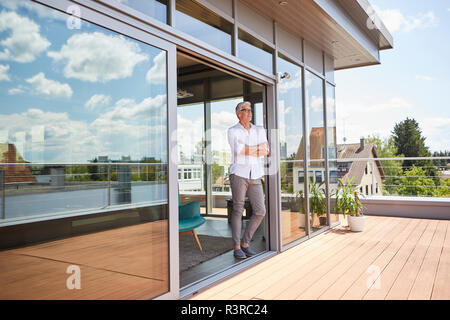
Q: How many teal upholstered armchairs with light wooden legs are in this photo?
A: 1